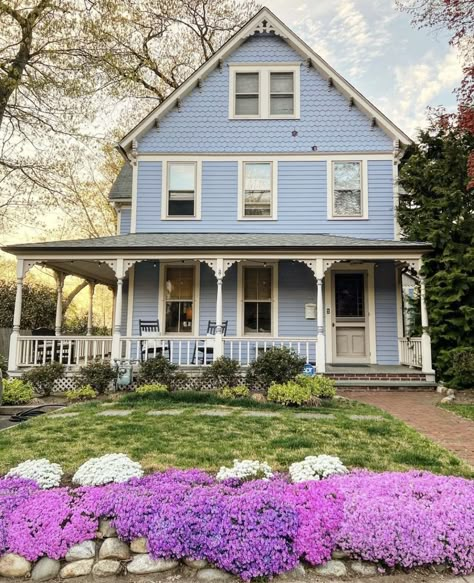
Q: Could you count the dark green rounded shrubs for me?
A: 5